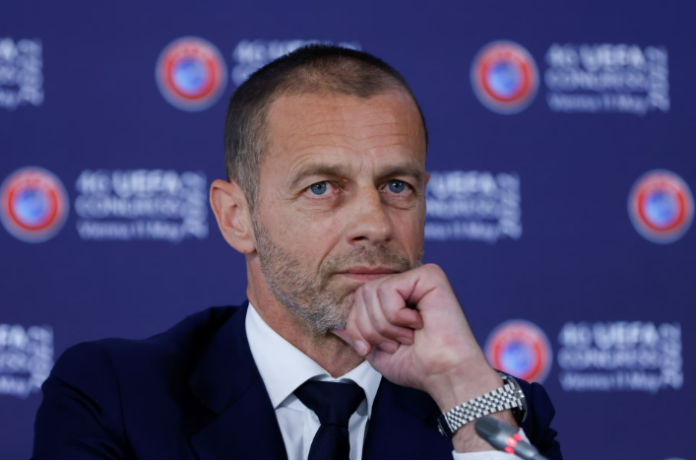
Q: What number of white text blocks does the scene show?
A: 7